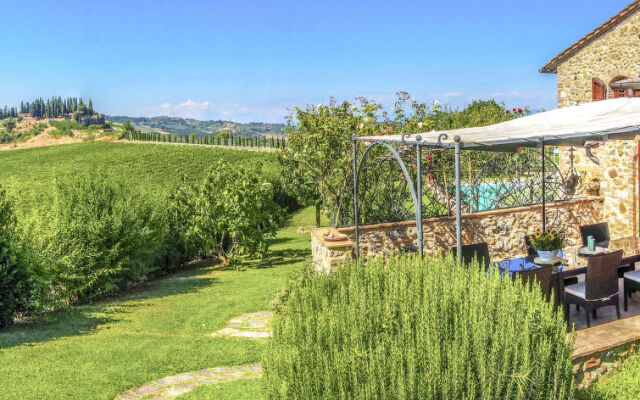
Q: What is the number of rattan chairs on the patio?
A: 6